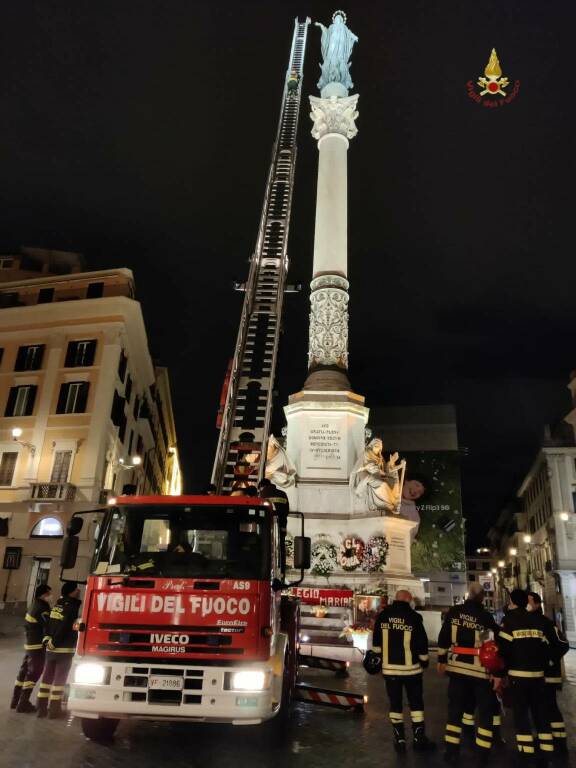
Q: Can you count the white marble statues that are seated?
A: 2